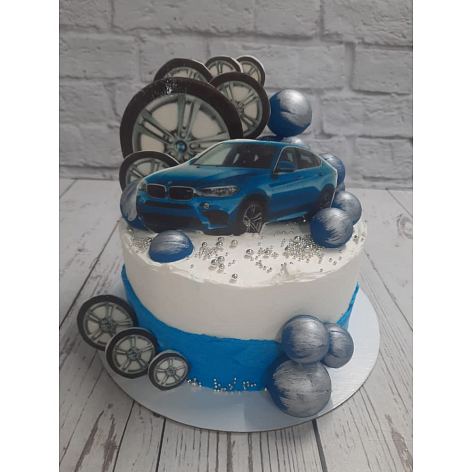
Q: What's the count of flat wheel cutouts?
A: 9